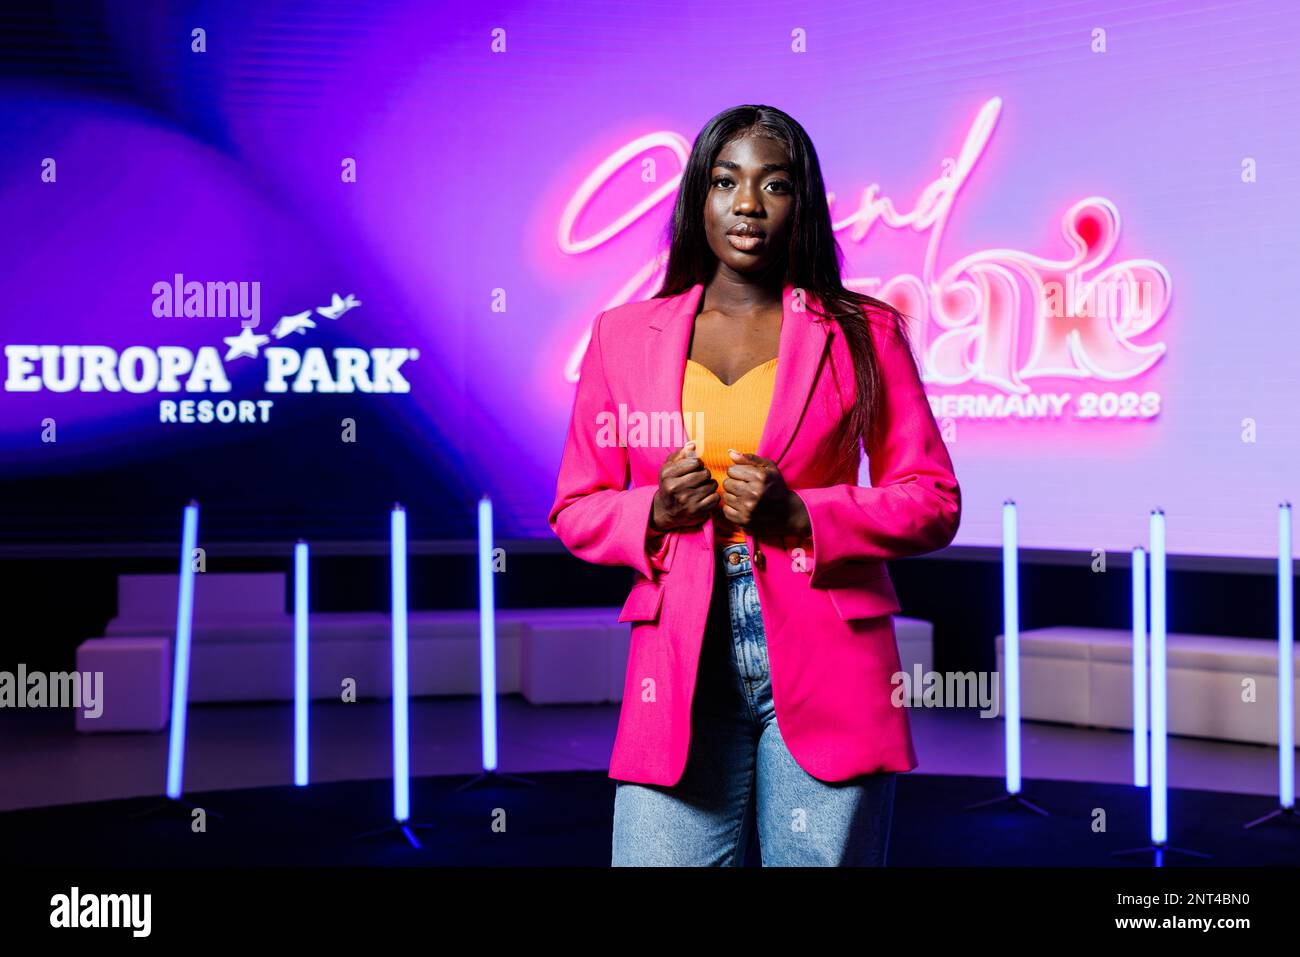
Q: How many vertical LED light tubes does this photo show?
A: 8